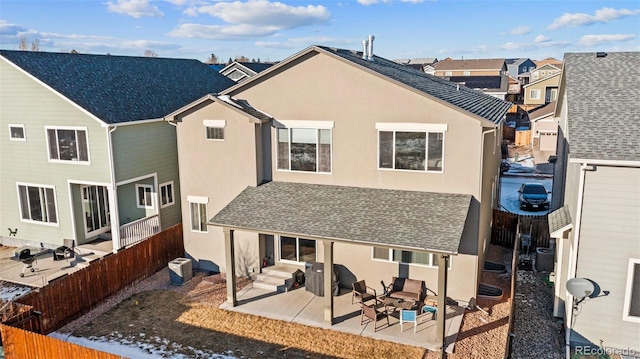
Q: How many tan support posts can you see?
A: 3